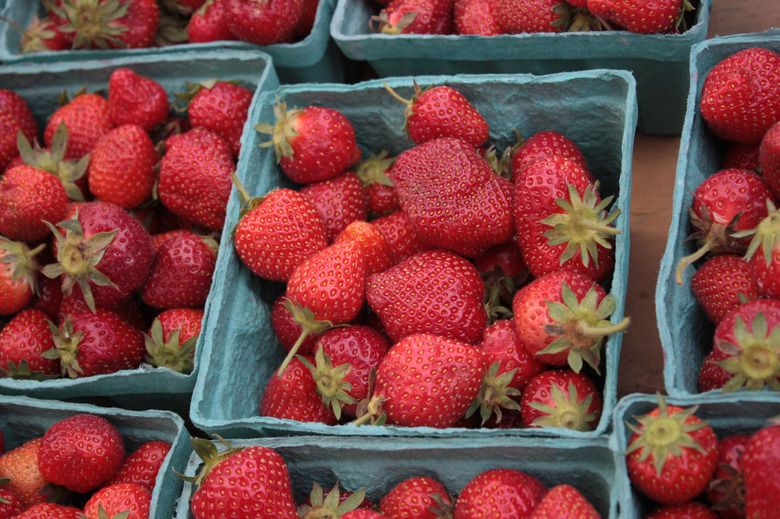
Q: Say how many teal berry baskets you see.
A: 8